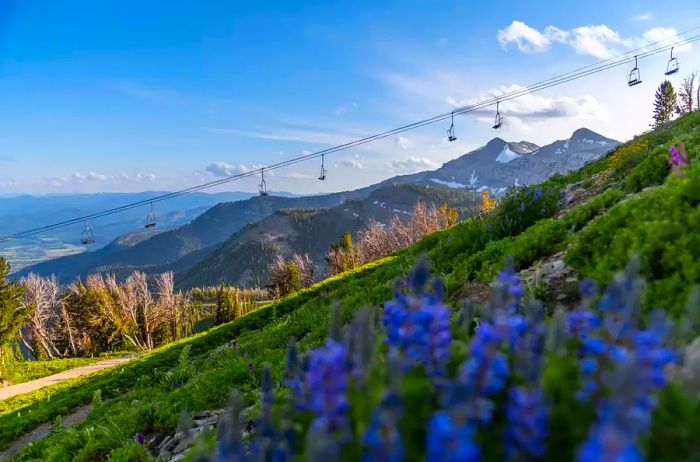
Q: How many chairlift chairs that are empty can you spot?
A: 8